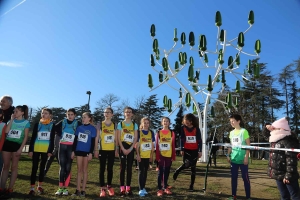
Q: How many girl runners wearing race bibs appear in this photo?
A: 10